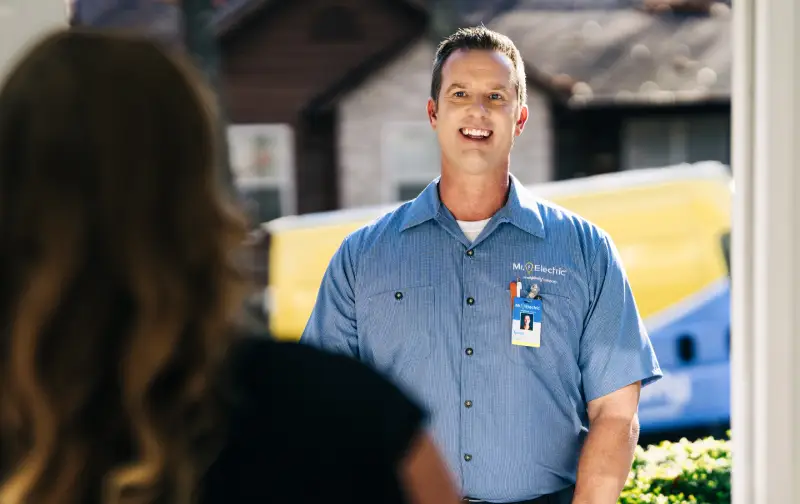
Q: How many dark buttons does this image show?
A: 6